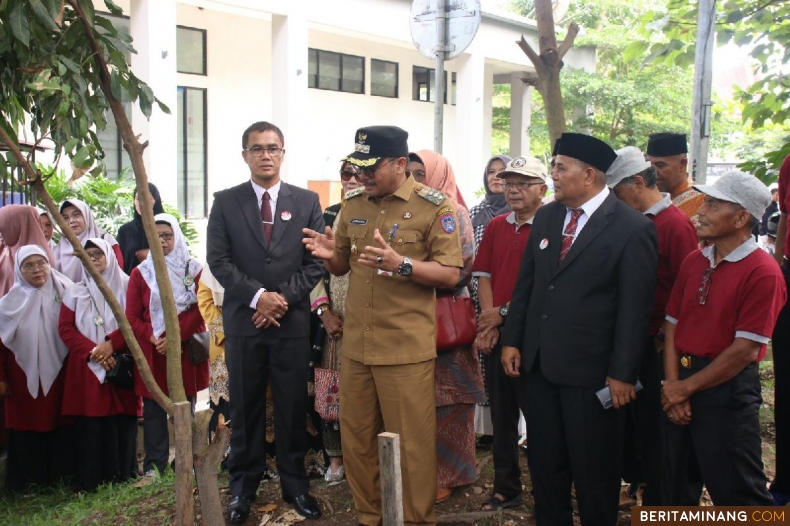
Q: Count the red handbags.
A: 1